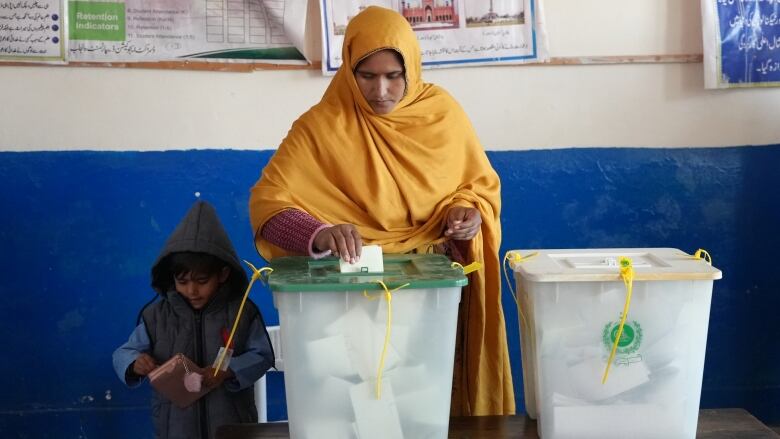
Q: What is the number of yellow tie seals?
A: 6